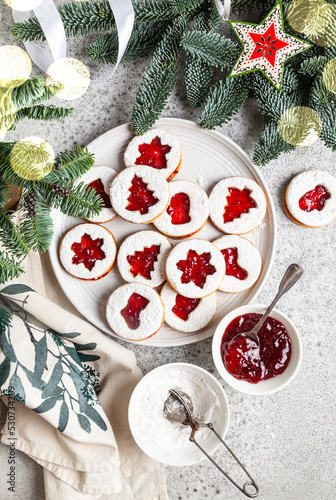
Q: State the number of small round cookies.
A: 12